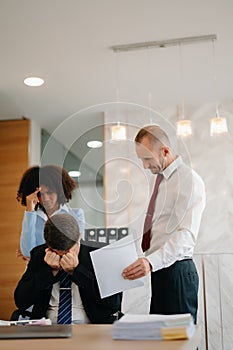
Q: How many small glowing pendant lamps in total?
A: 3